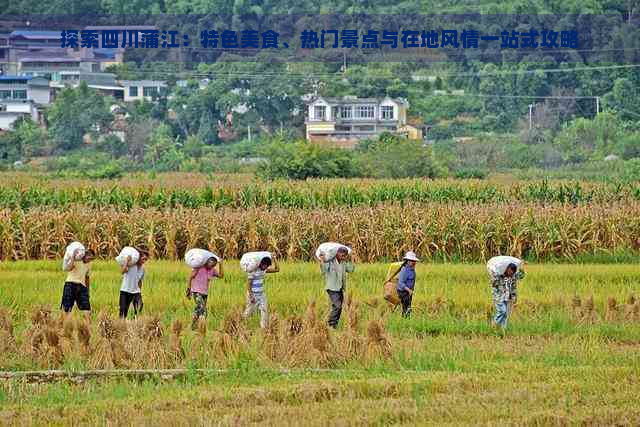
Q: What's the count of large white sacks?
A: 6